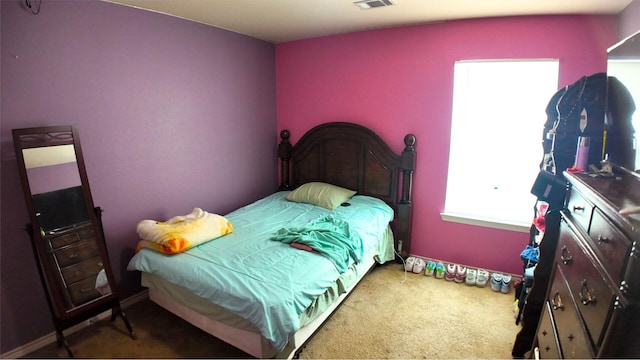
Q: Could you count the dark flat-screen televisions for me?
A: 1